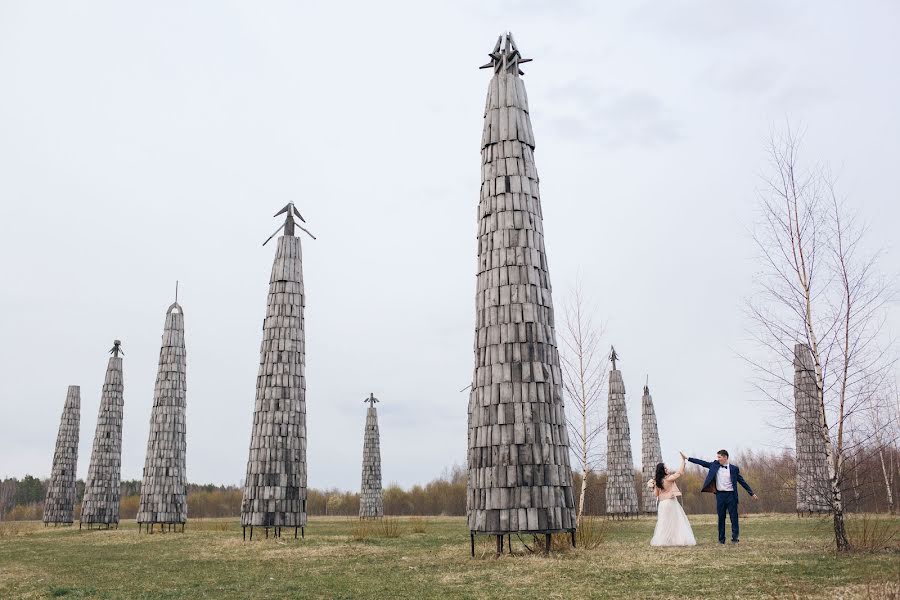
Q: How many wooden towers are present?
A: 9